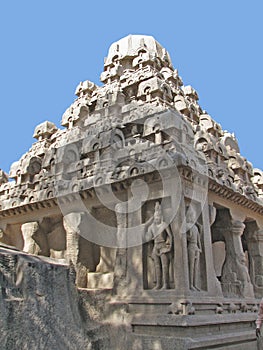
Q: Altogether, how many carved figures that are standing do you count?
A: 2